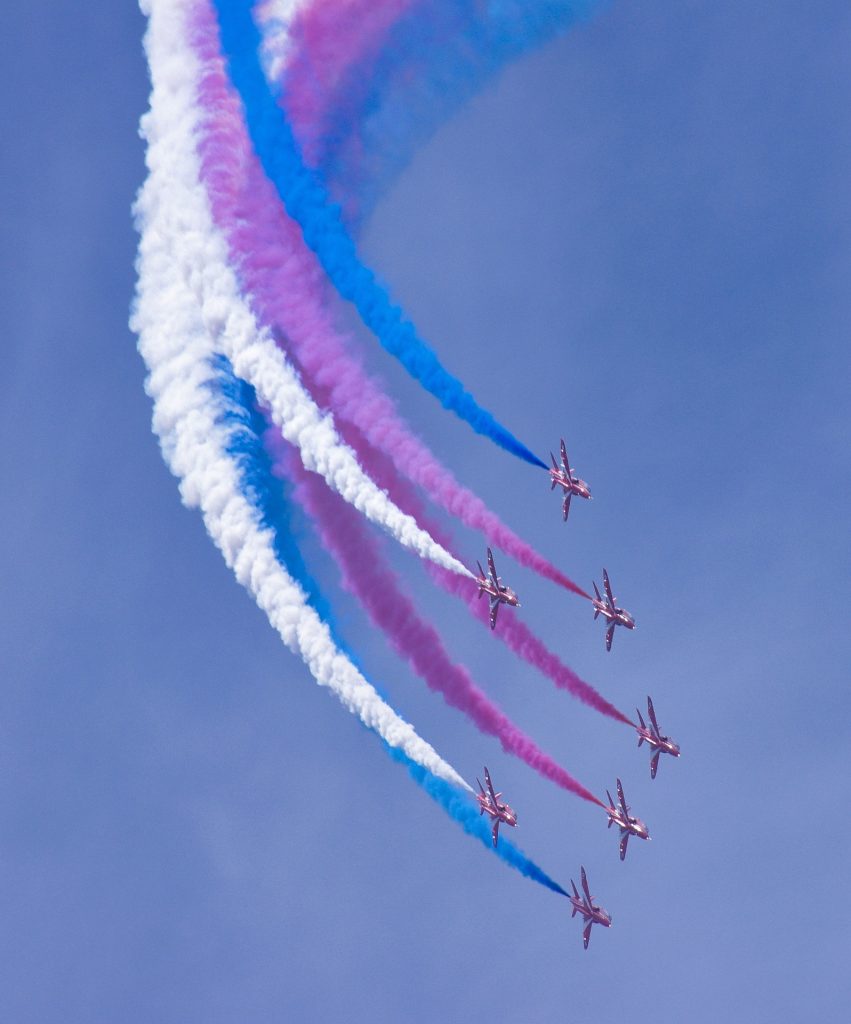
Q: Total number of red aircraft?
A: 7